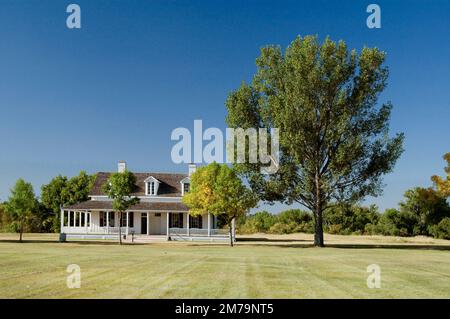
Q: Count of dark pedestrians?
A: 0